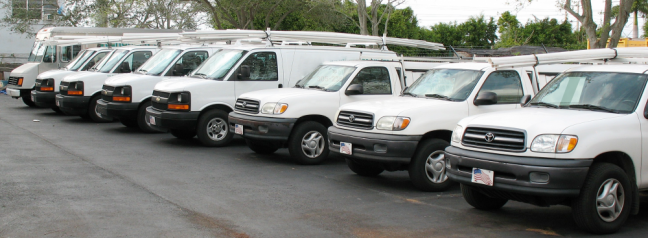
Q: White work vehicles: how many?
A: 8